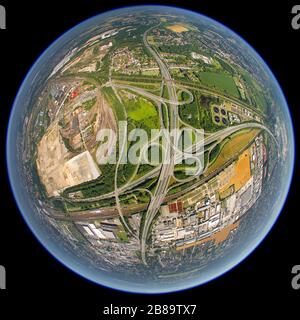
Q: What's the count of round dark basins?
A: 4